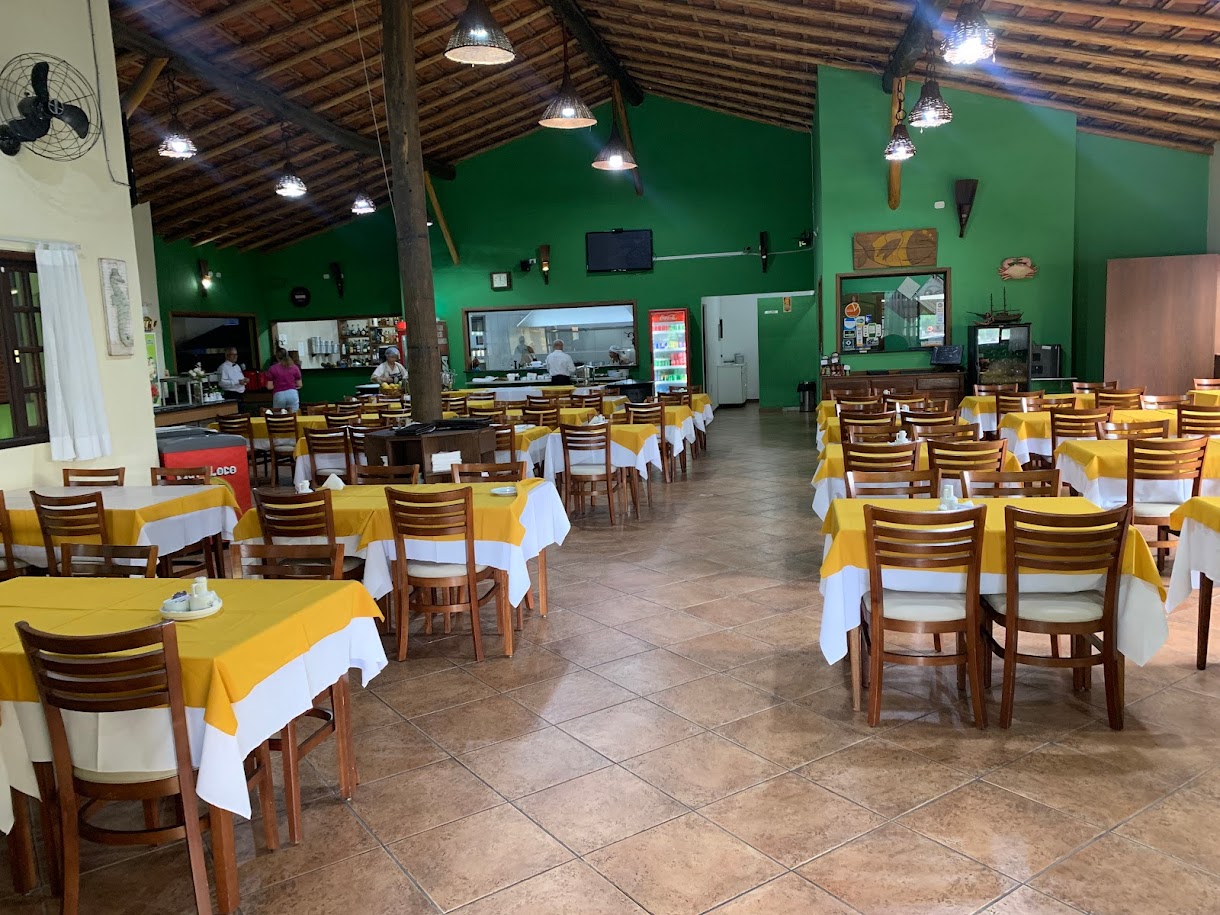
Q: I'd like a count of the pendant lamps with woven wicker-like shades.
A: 9